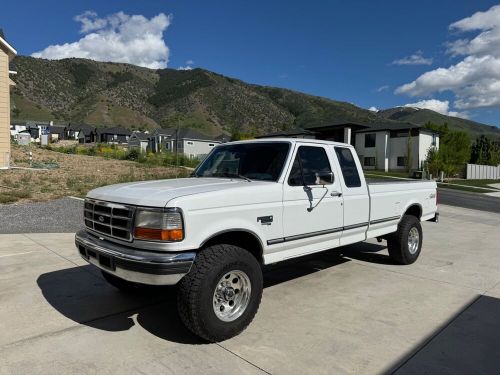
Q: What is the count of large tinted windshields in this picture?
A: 1